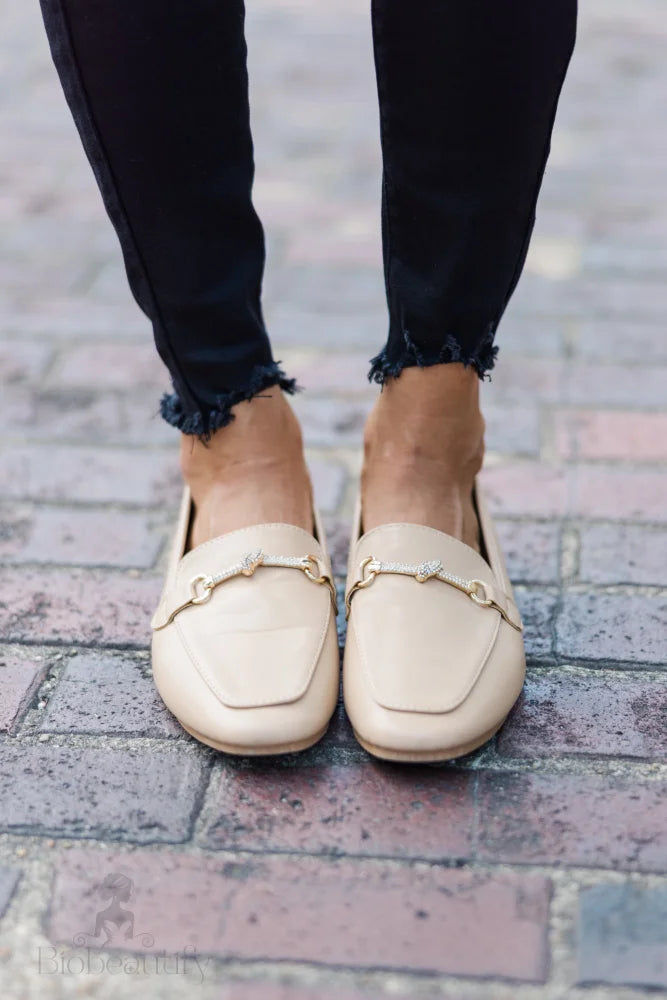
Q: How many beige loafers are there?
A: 2